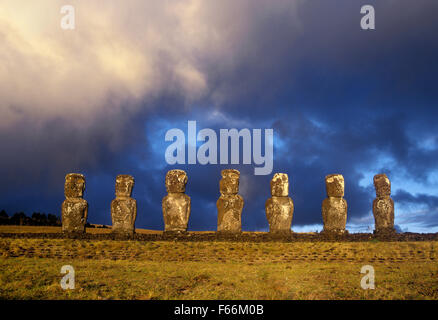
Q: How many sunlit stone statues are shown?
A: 7